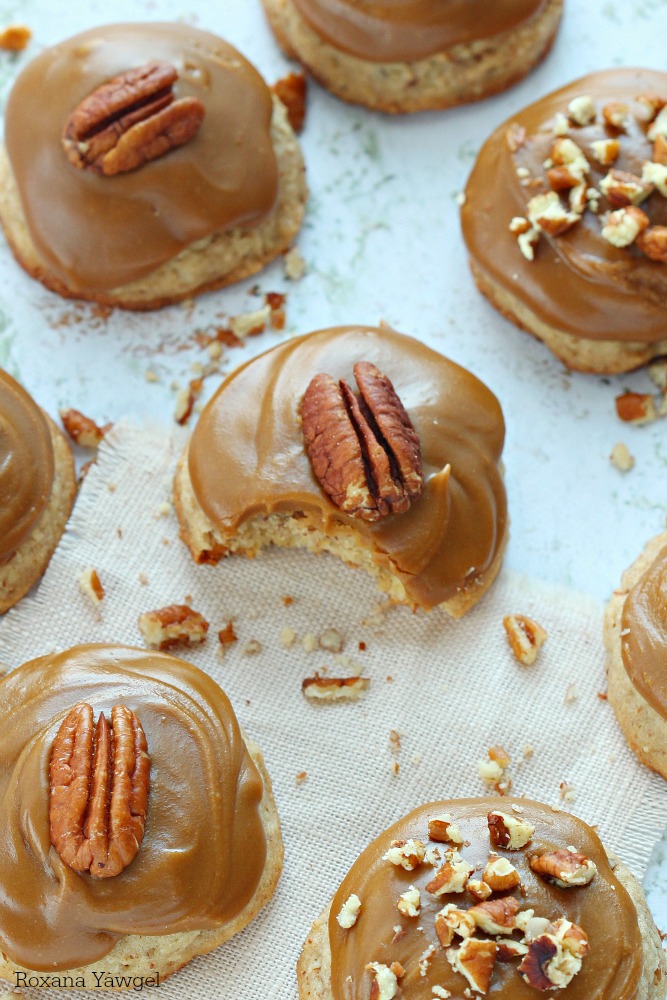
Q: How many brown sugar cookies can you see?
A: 8